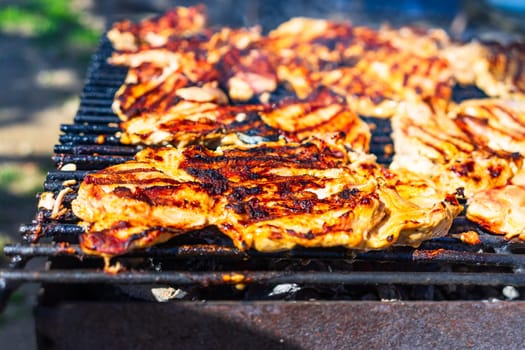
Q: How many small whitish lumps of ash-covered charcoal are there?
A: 3